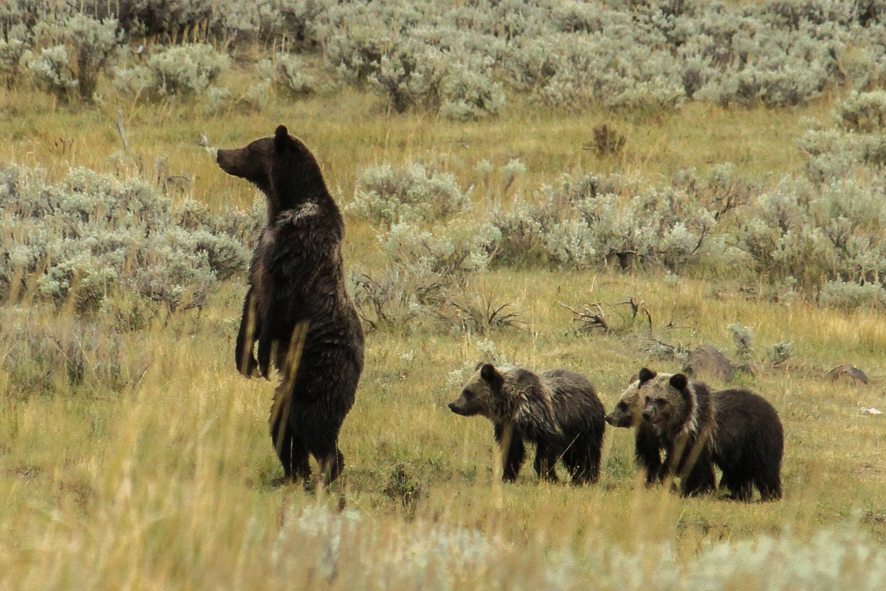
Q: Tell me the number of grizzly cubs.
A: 3